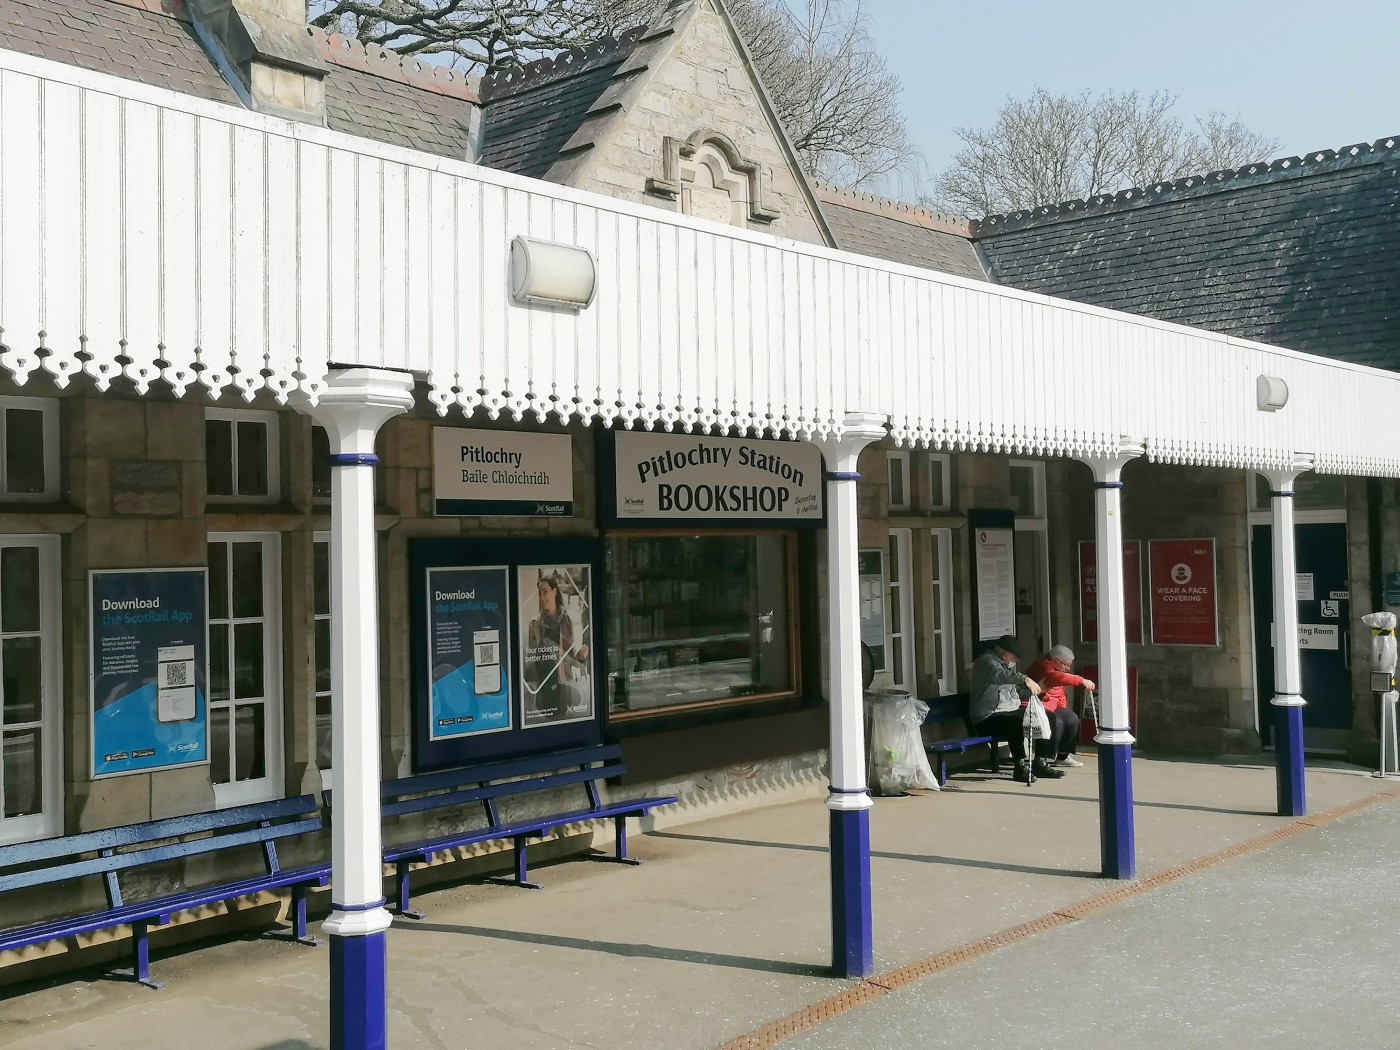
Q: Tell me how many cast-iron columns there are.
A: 4